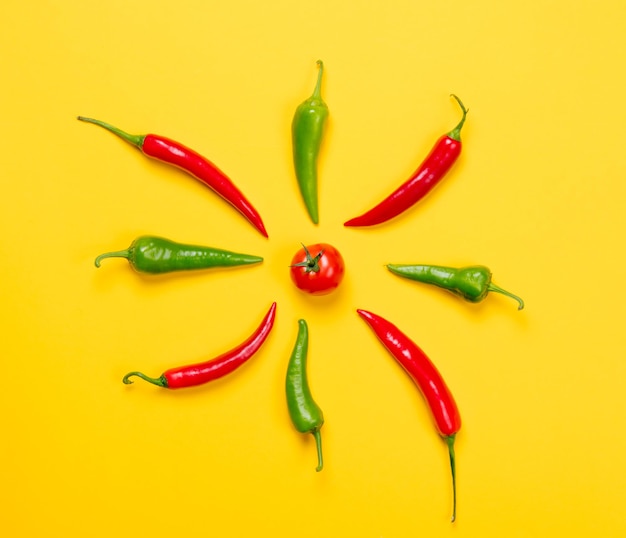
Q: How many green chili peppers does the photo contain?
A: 4